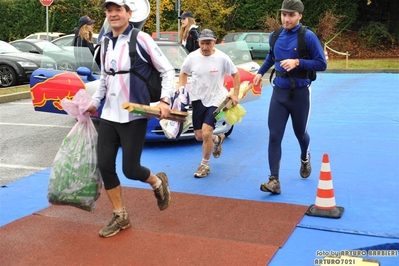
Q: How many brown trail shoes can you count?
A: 6